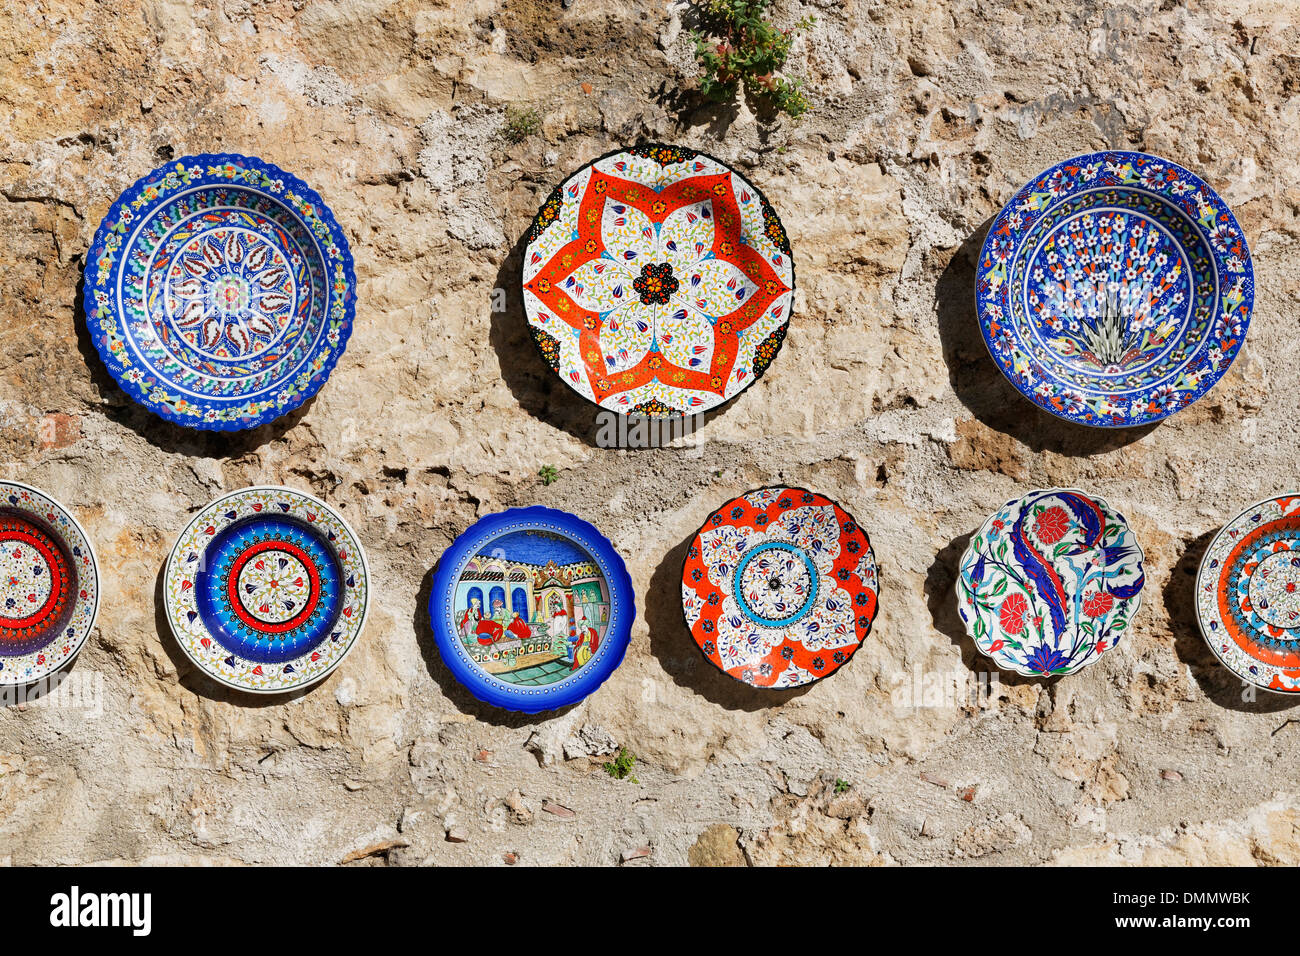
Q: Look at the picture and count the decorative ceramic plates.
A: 9